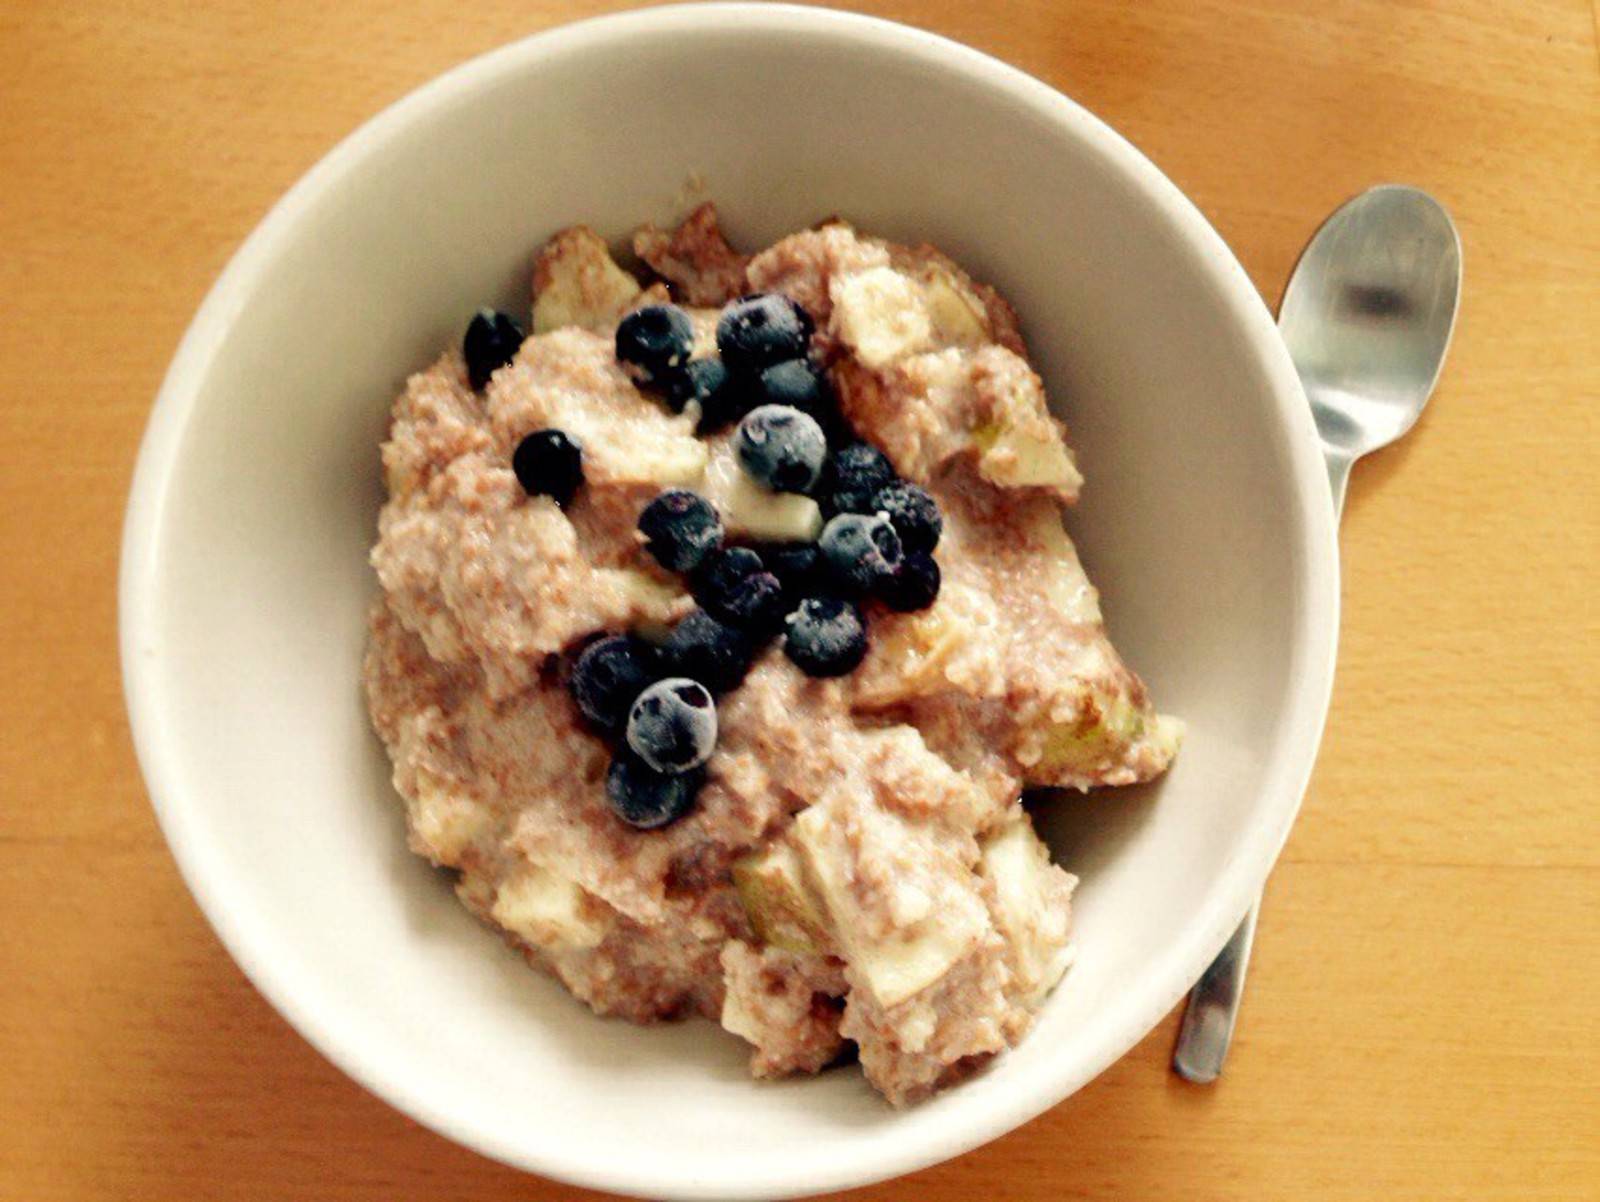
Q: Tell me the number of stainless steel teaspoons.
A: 1